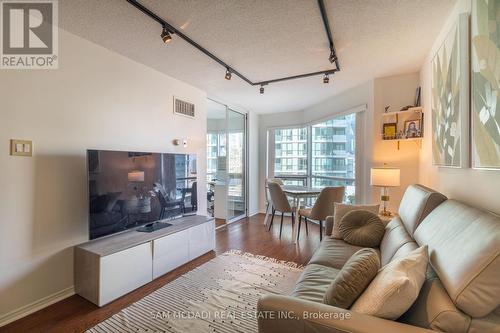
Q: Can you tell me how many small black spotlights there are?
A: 5